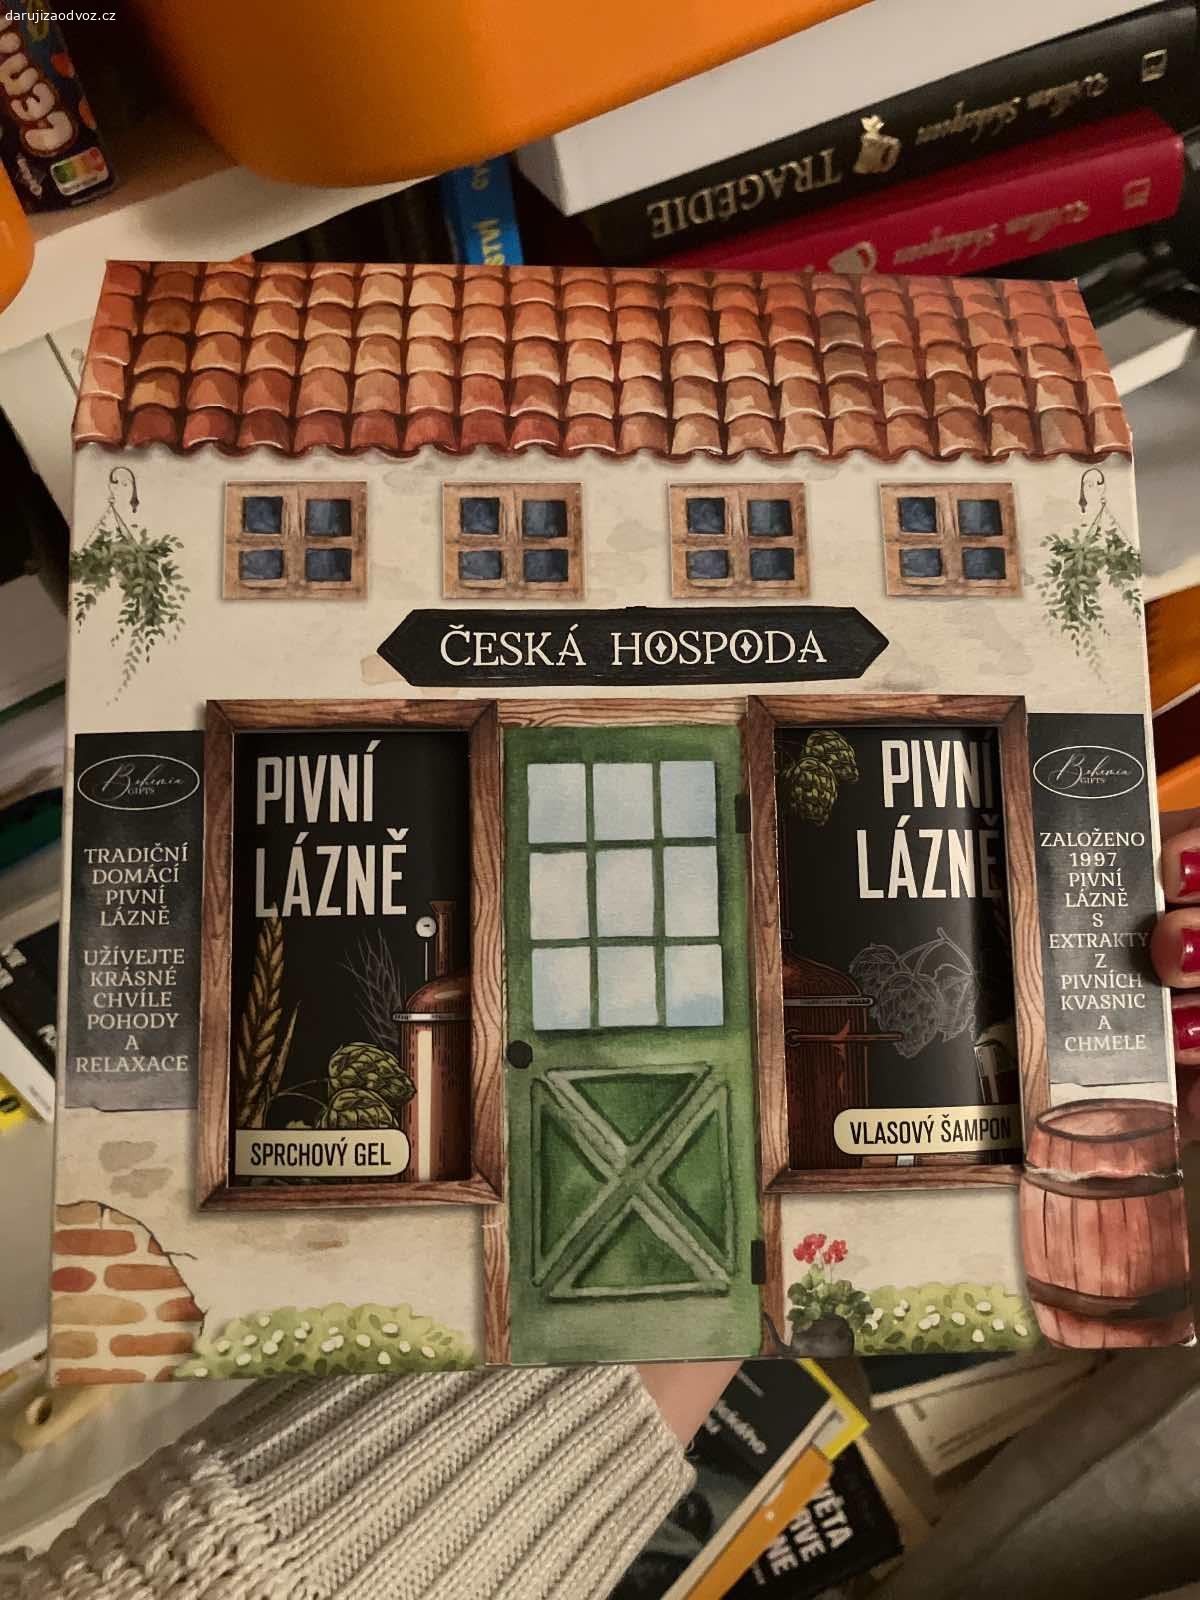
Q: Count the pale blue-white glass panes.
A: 9